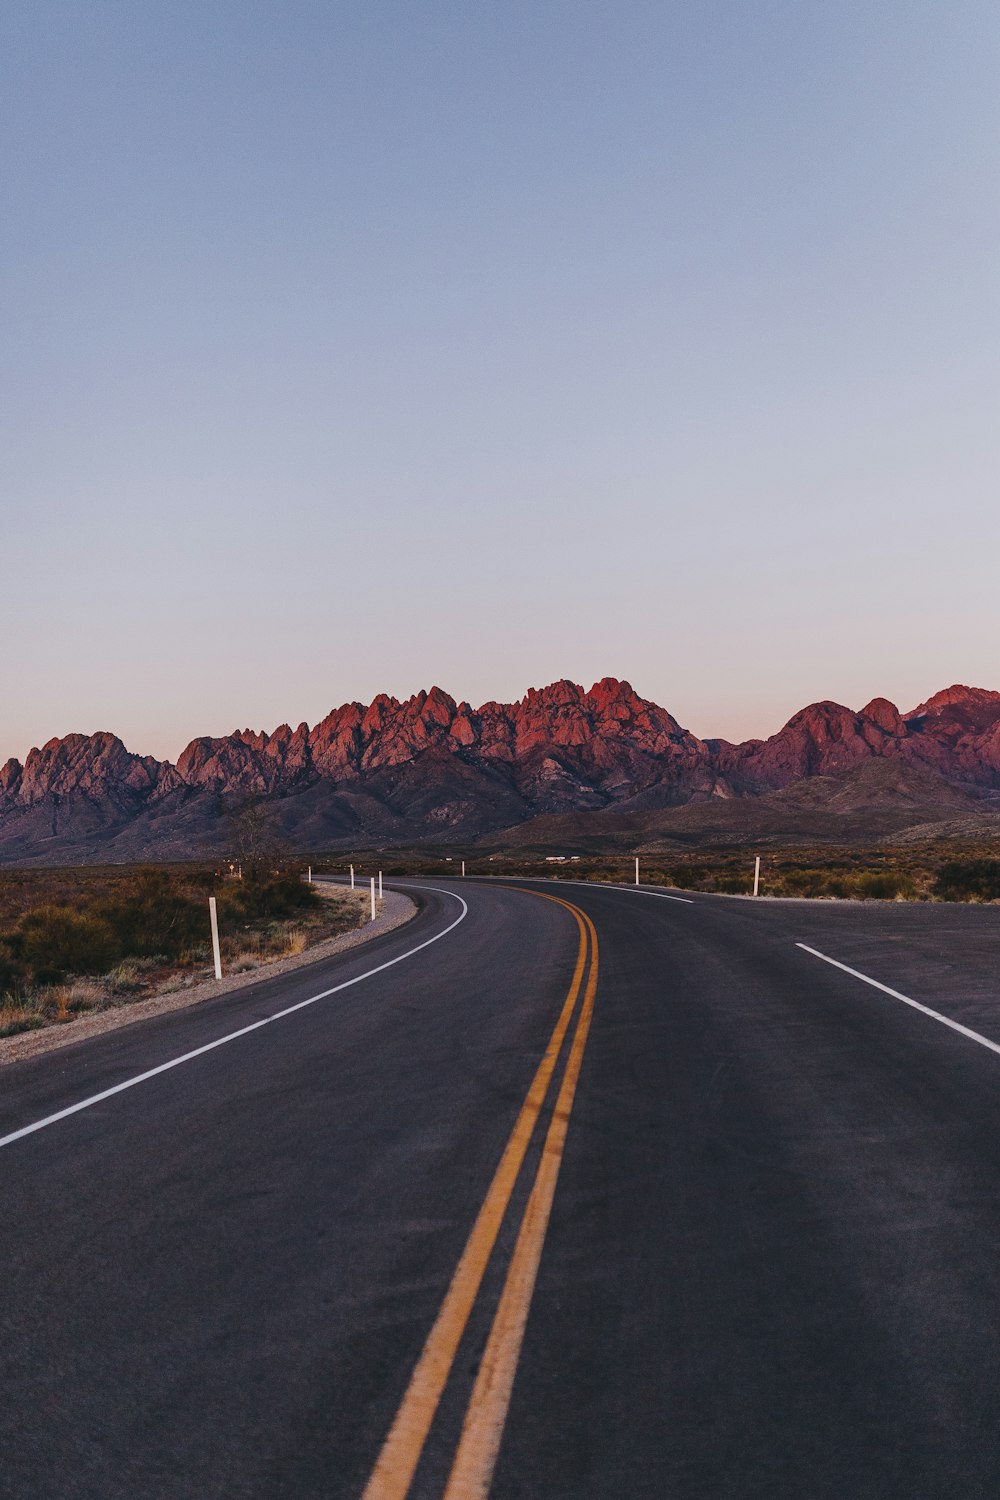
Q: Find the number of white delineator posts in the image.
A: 8